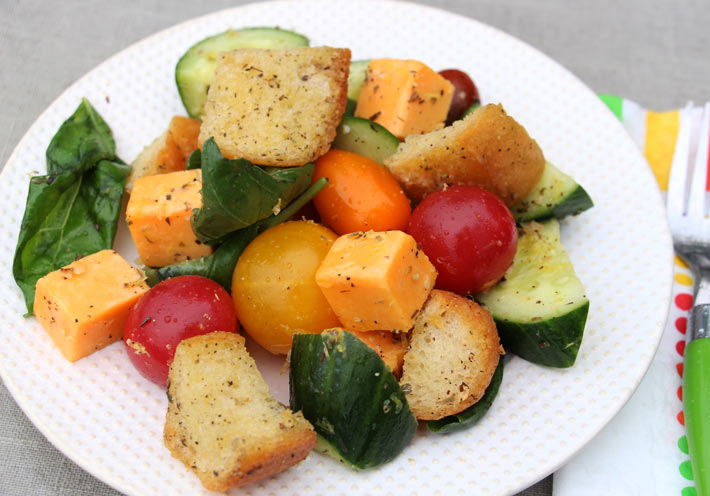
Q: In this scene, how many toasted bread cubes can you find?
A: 5